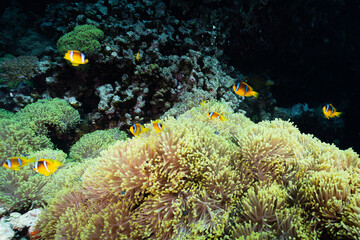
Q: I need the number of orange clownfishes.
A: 8